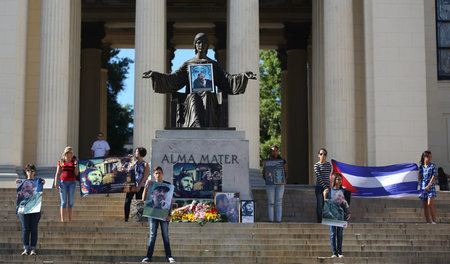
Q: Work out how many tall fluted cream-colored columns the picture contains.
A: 4